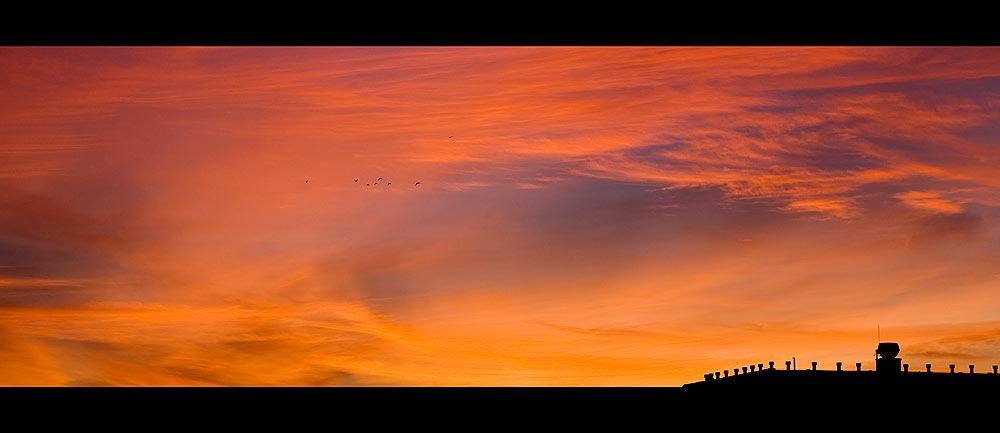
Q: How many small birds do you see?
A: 8